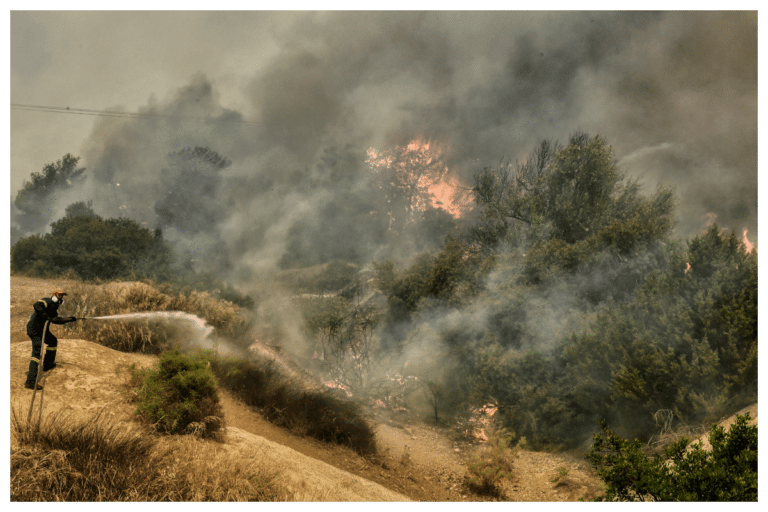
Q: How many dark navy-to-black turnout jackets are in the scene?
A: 1